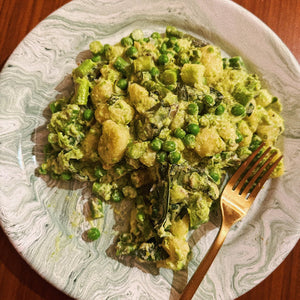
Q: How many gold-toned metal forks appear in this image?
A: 1